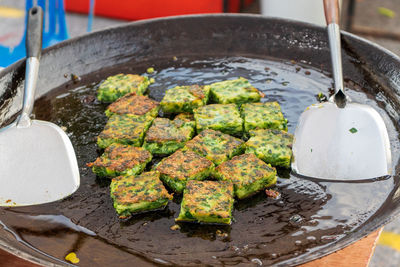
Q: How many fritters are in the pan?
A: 15